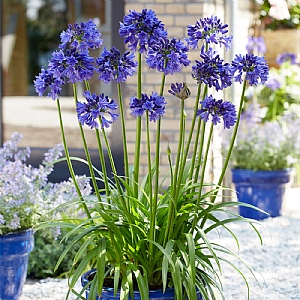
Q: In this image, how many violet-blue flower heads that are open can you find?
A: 12